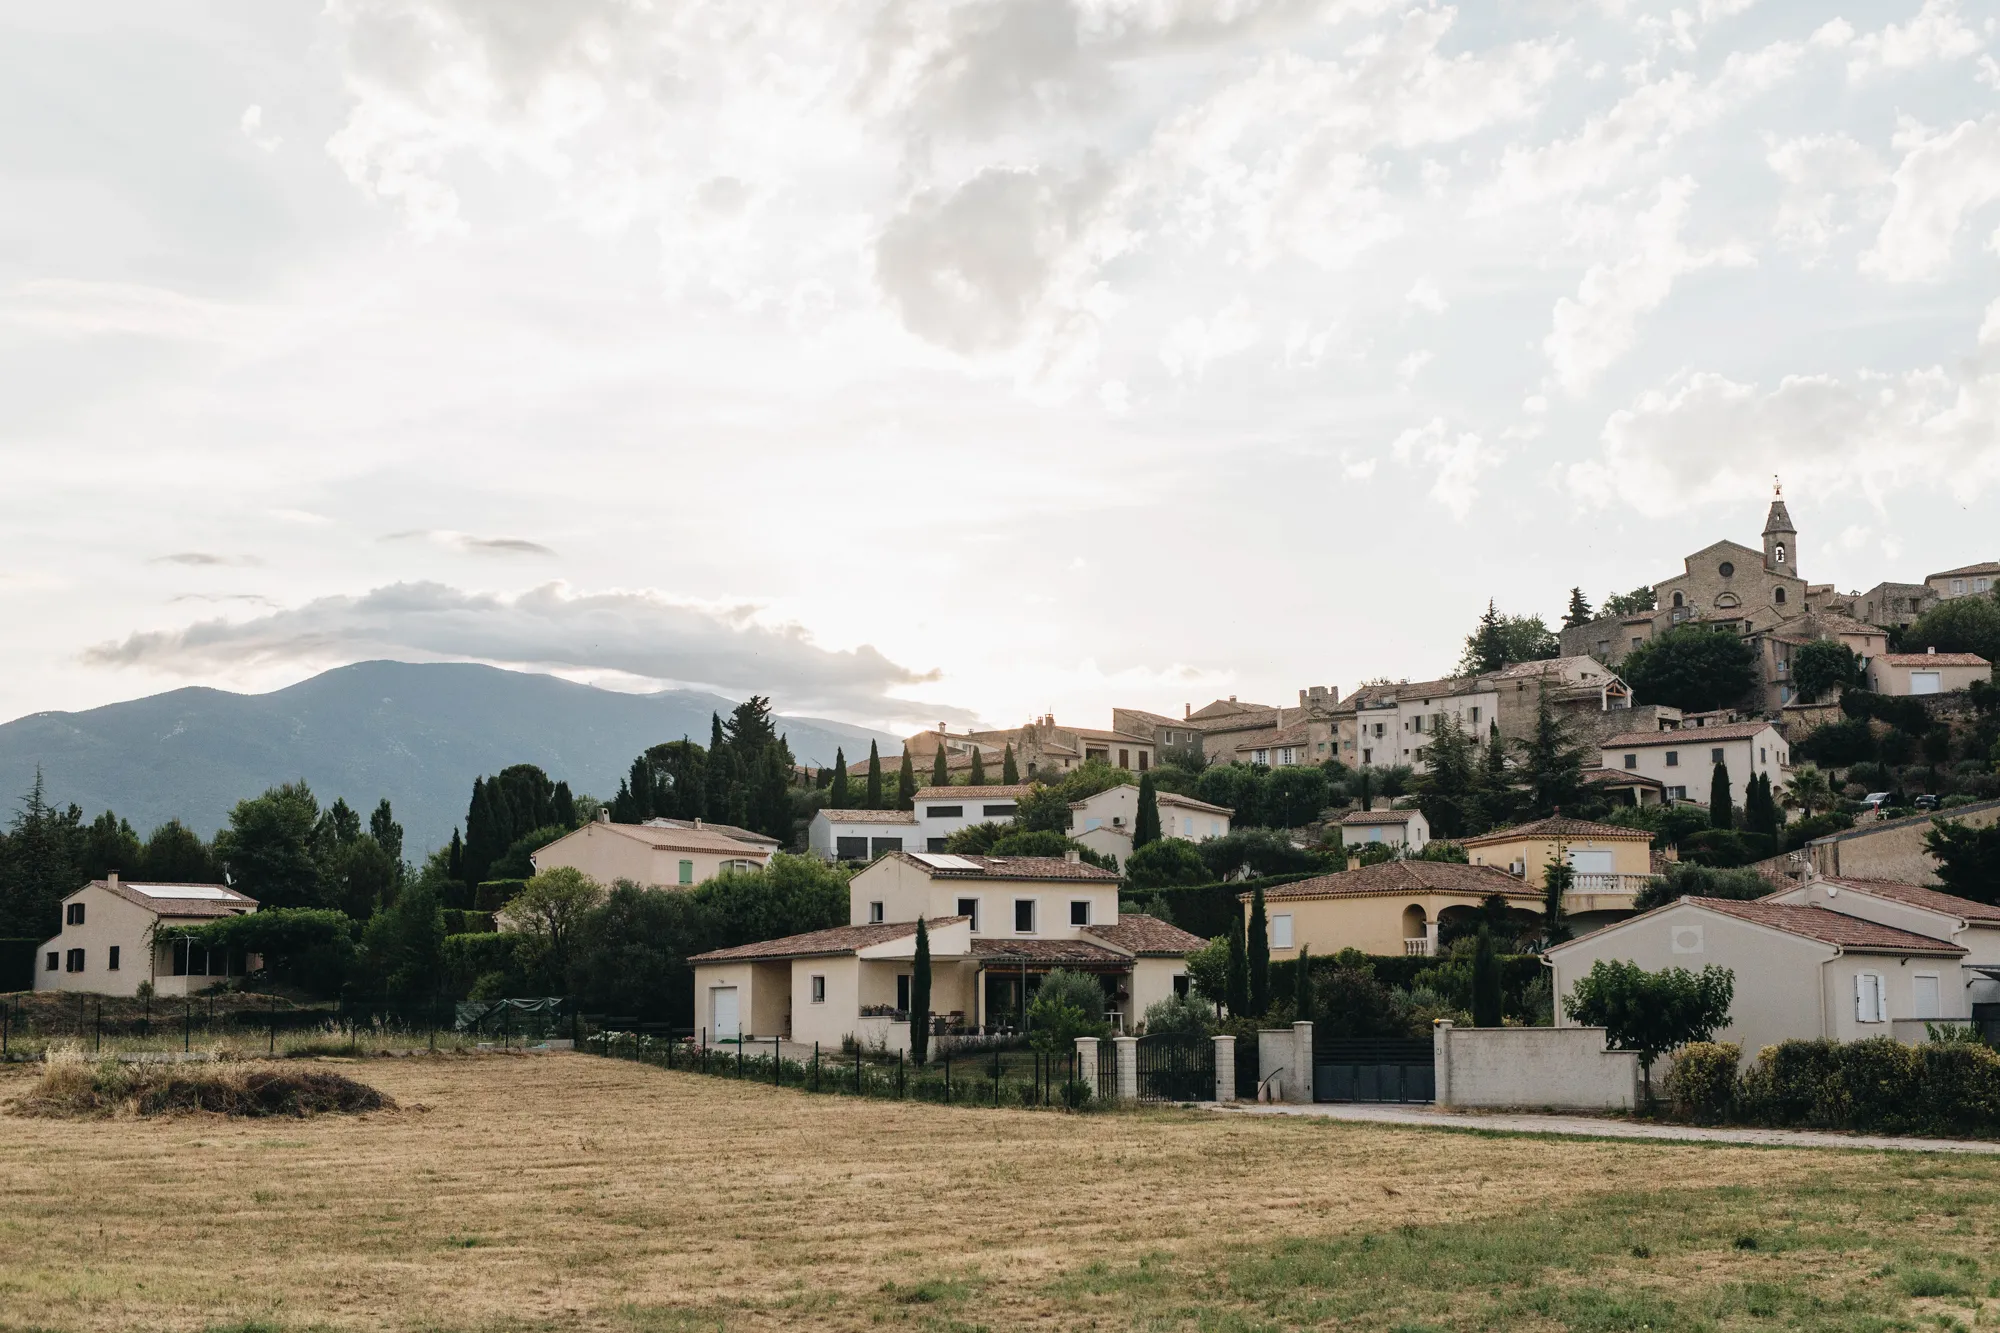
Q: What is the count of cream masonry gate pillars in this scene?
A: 5